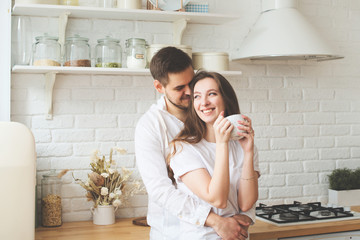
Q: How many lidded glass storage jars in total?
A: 5